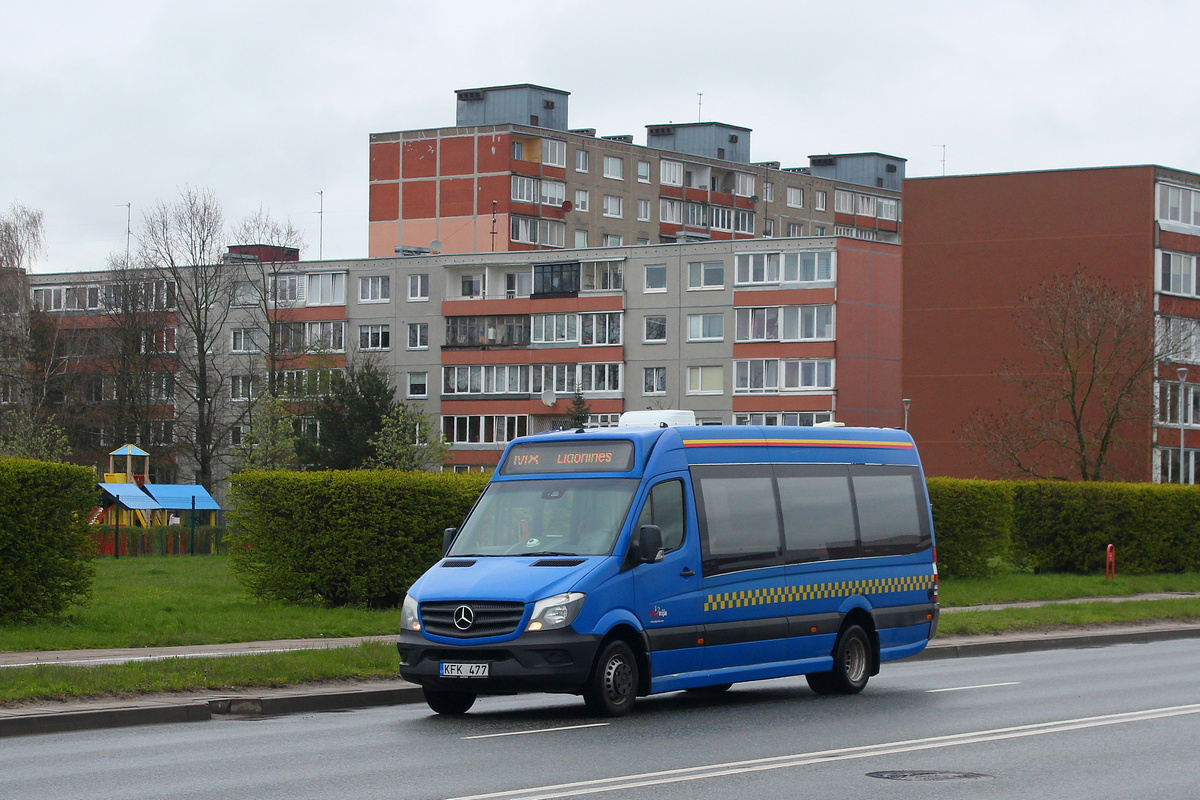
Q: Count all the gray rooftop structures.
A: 3